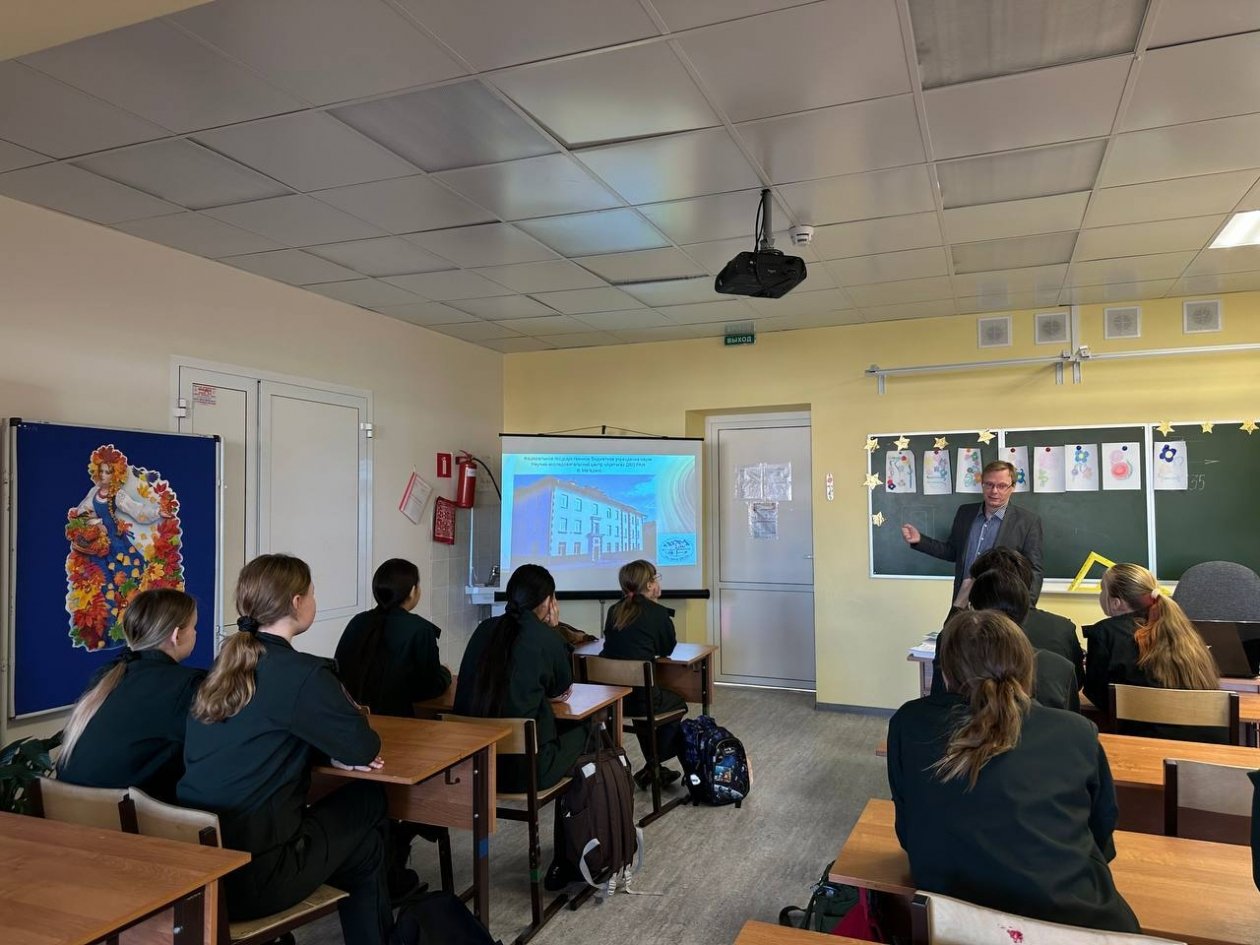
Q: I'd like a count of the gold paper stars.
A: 9